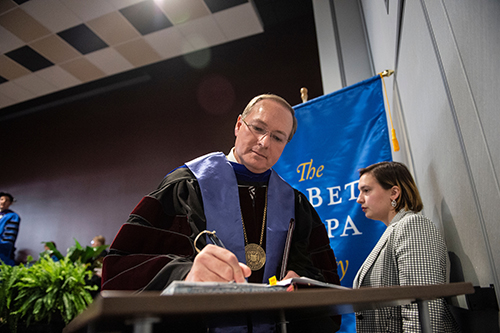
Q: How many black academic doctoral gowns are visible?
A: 1